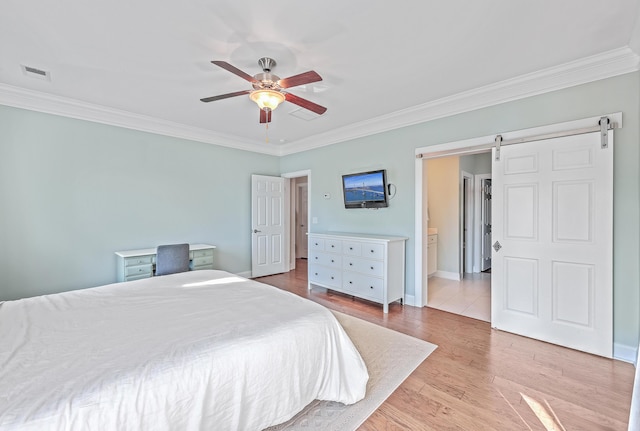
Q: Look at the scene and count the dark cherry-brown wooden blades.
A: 5